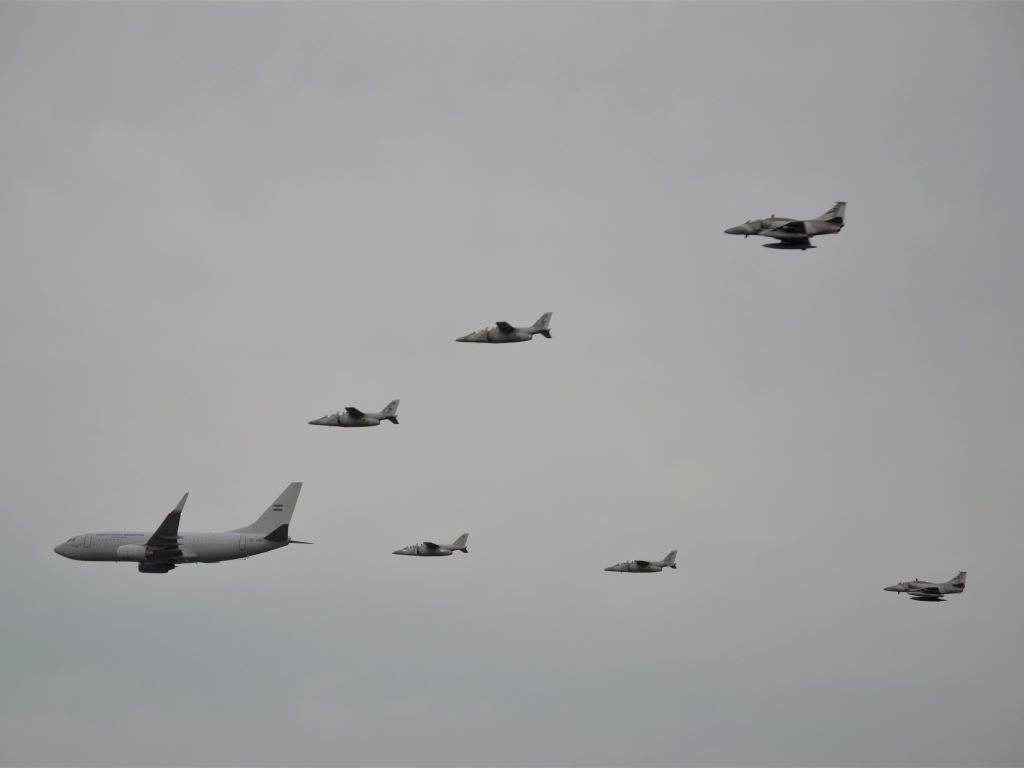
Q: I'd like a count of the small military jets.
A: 6